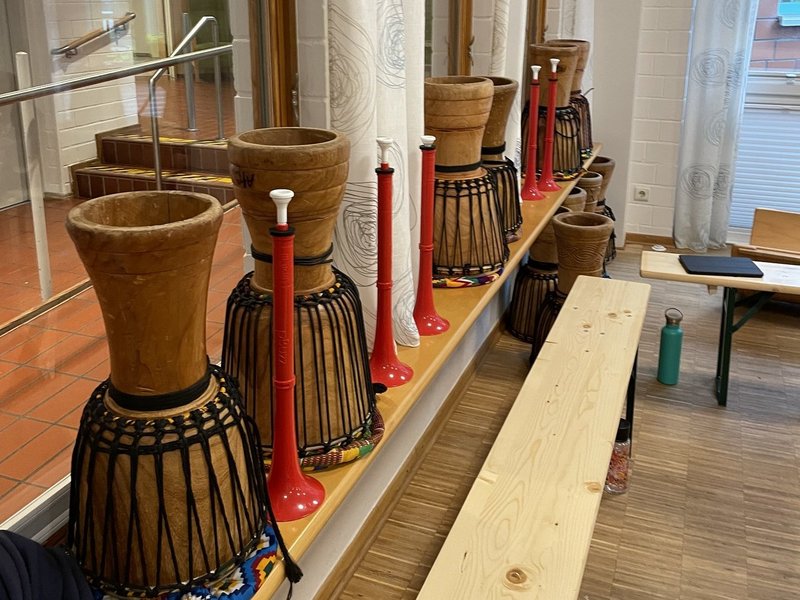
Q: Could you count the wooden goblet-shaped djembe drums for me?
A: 11